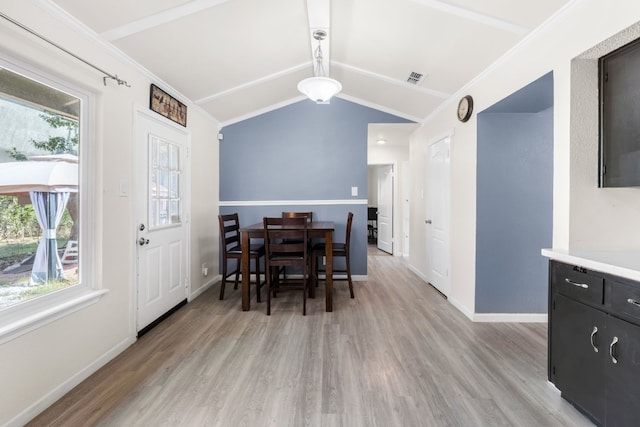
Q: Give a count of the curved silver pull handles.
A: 4